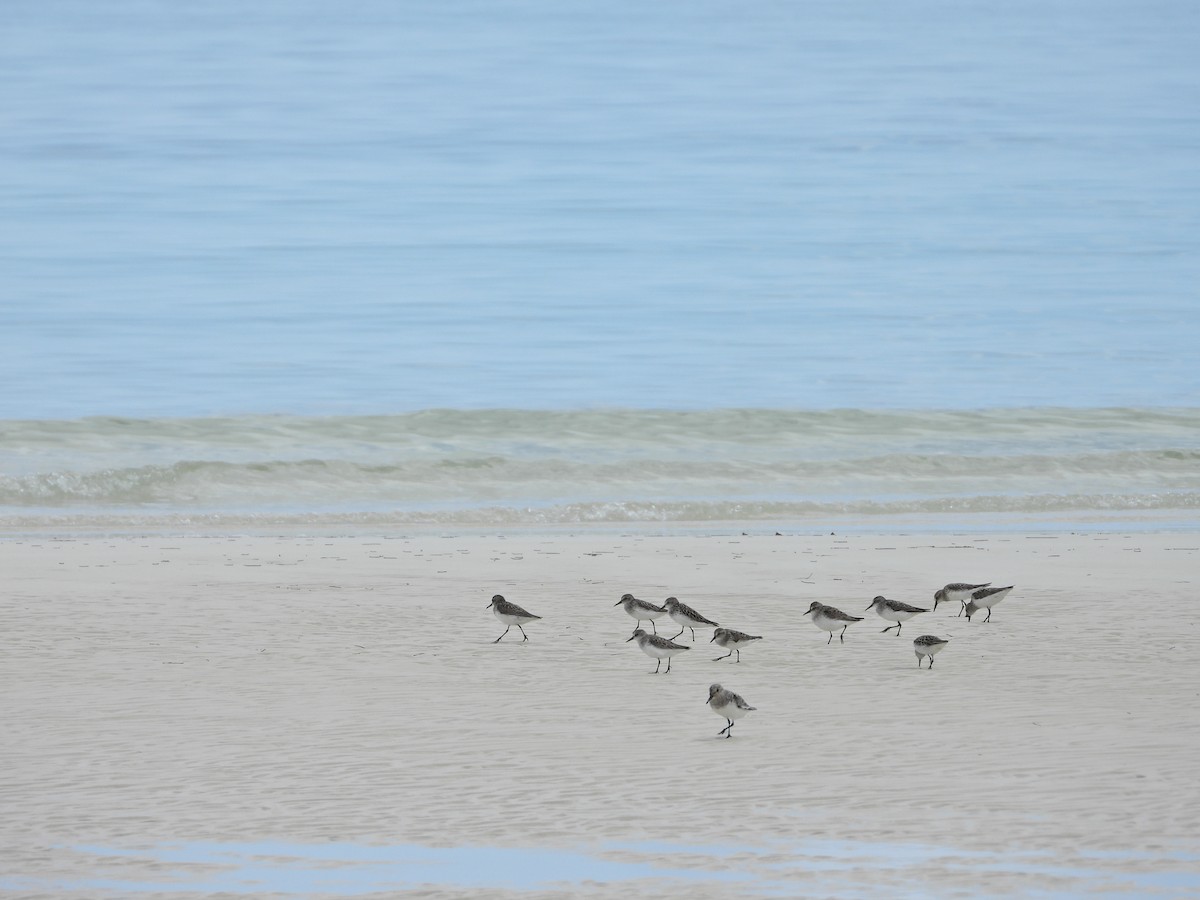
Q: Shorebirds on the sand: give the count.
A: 11